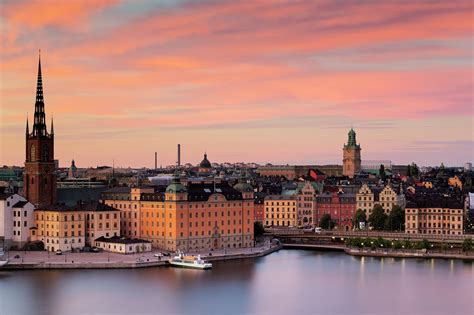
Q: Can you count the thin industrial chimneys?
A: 2